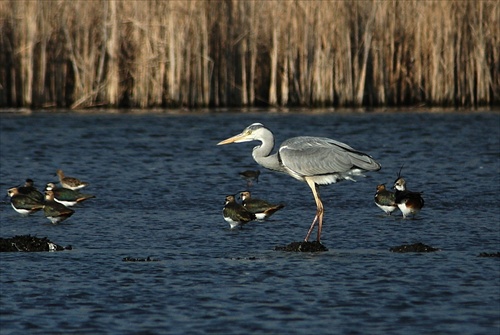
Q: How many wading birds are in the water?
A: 11